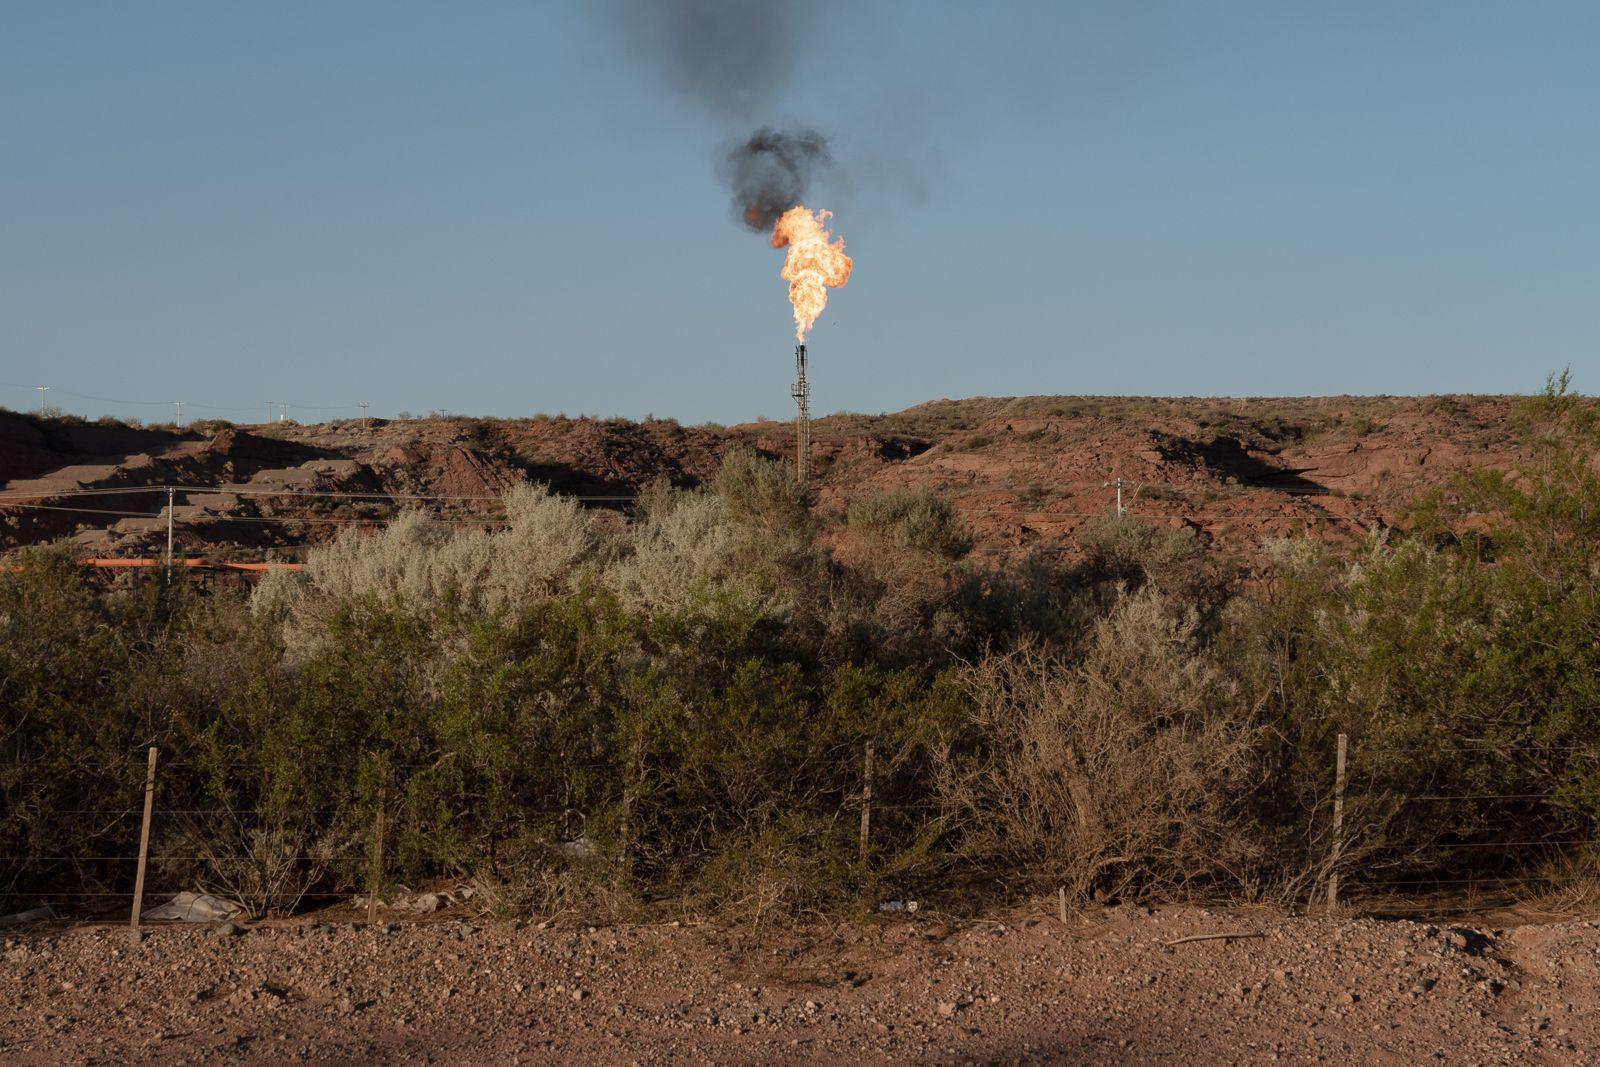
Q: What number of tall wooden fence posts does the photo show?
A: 4